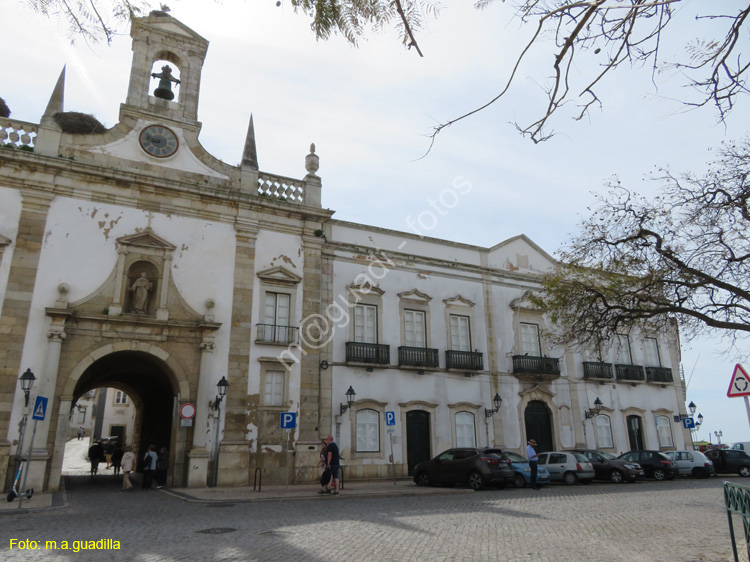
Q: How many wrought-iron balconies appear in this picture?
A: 8